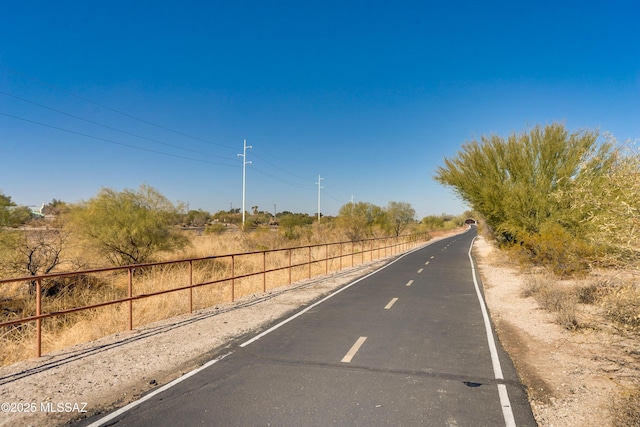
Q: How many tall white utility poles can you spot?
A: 2